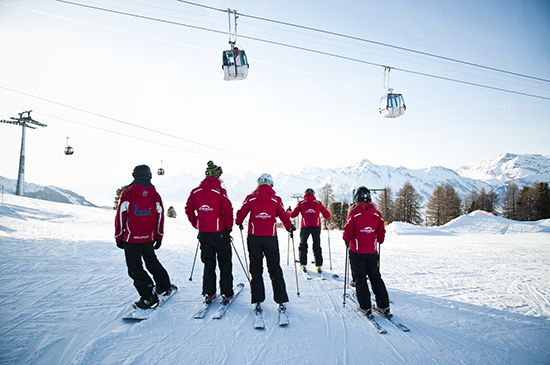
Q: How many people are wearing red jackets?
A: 5